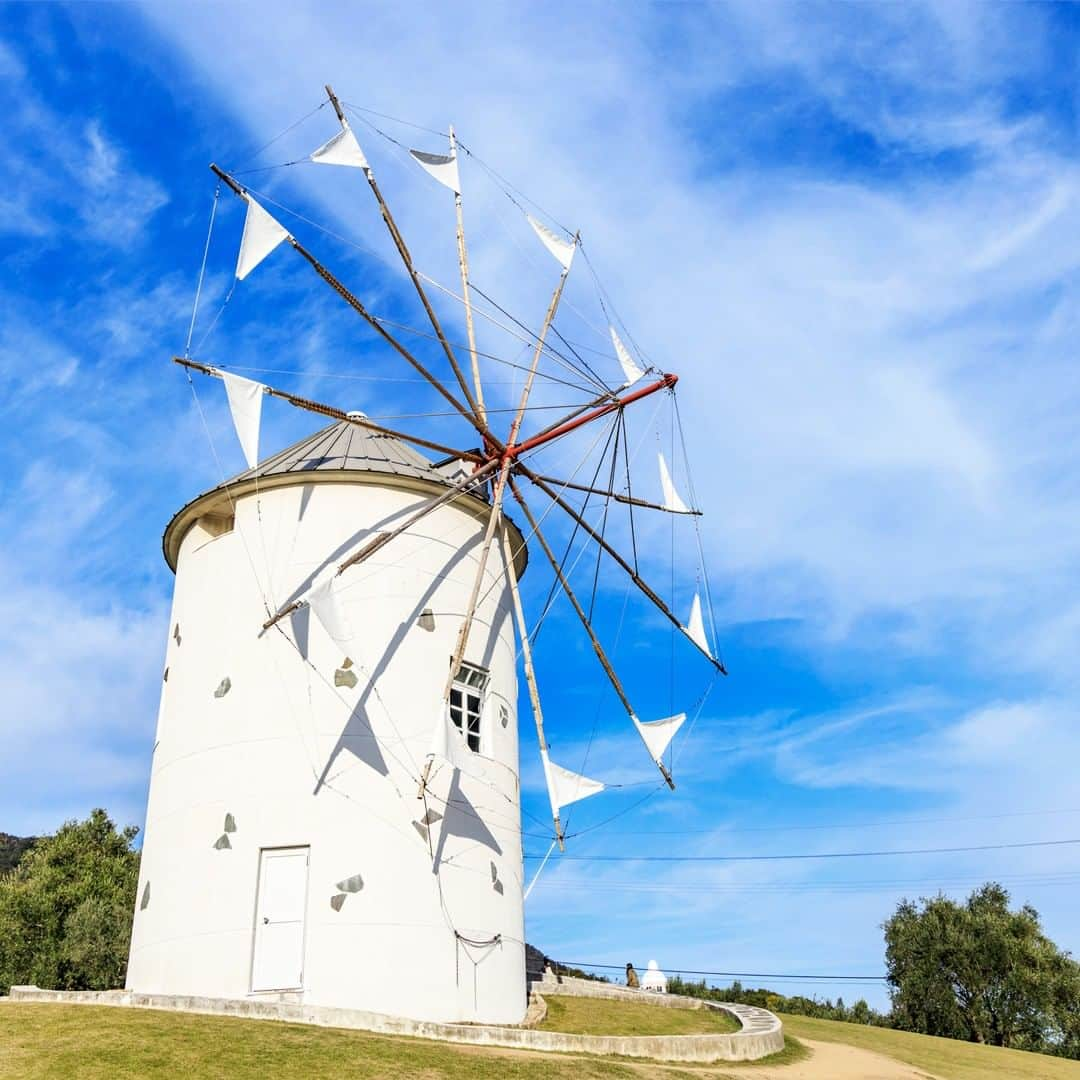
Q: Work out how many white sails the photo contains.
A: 12